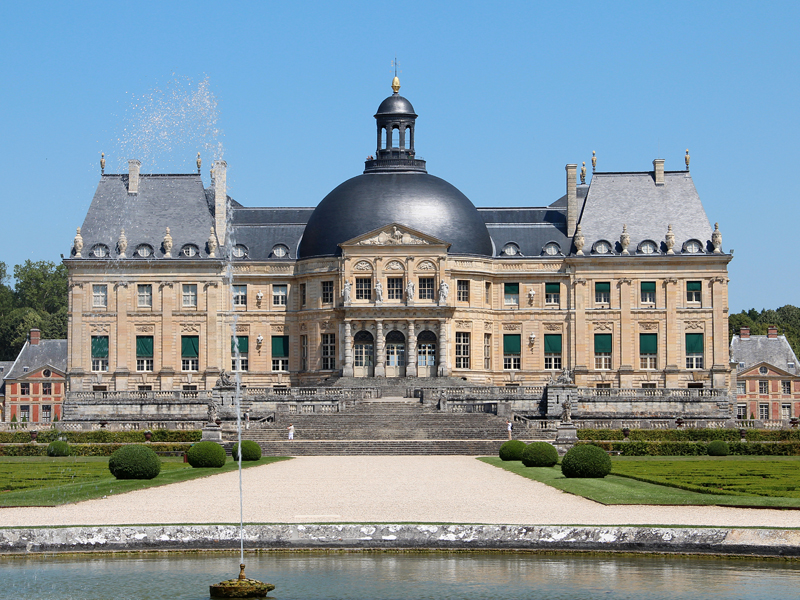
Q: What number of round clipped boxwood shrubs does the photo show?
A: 8